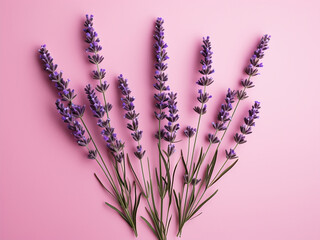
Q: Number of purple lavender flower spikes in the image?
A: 11